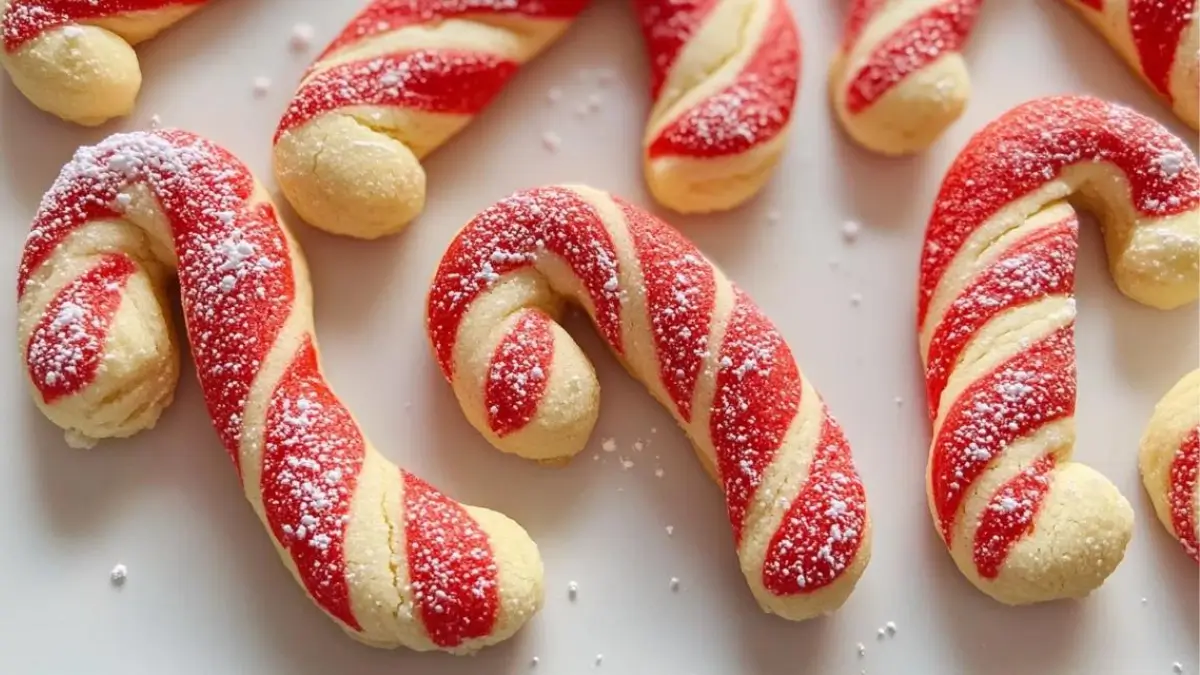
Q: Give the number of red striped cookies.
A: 9